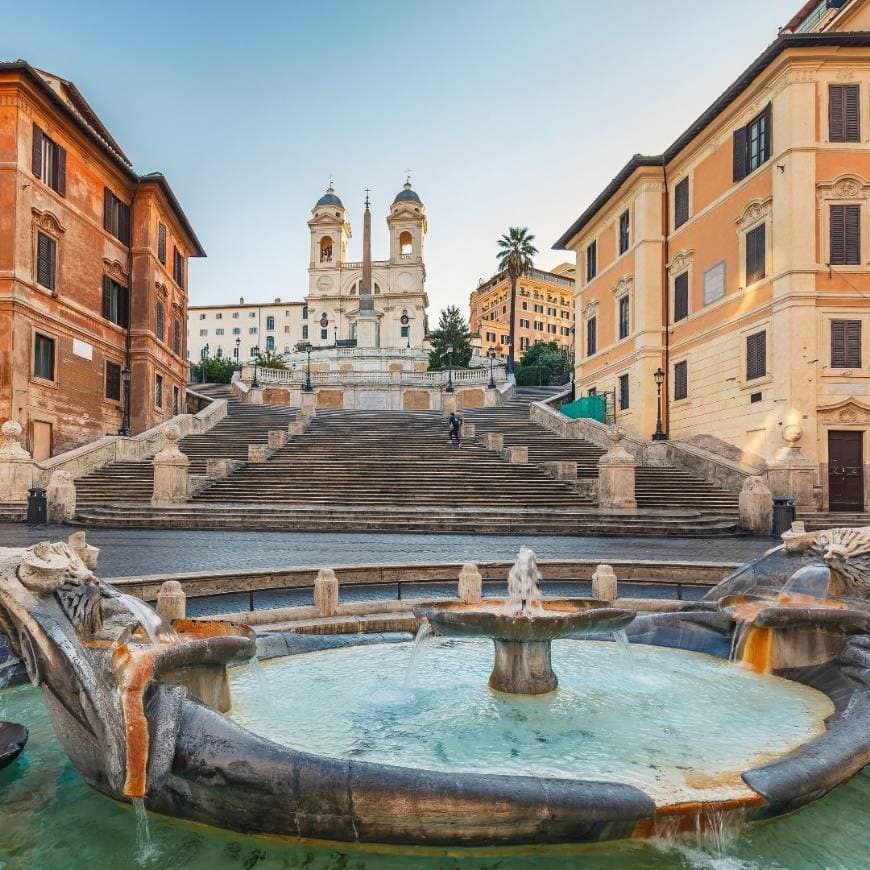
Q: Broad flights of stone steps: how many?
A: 3